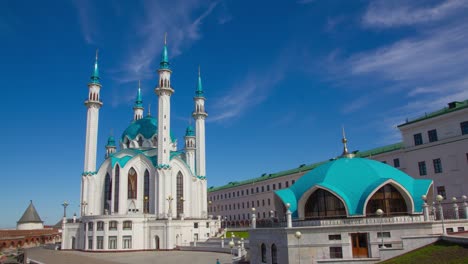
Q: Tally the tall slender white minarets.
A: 4